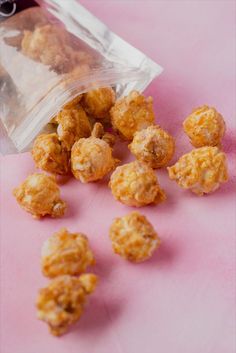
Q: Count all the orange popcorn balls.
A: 13